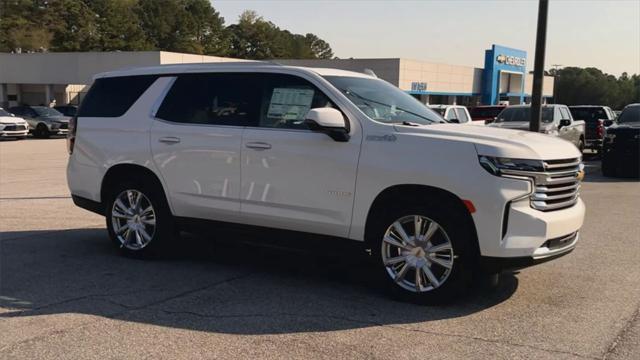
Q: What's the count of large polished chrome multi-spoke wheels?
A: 2